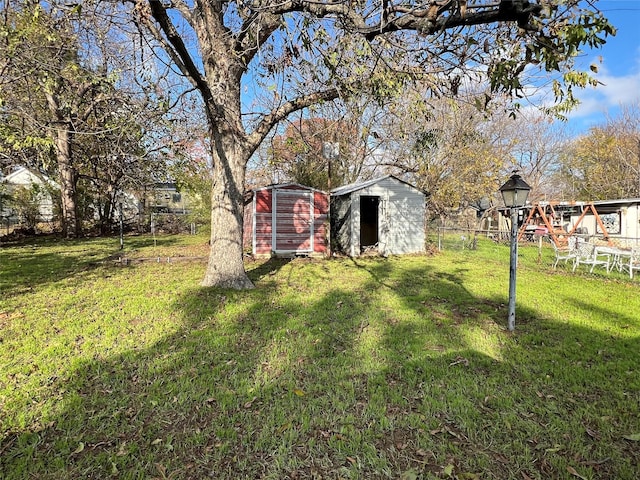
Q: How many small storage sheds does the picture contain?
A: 2